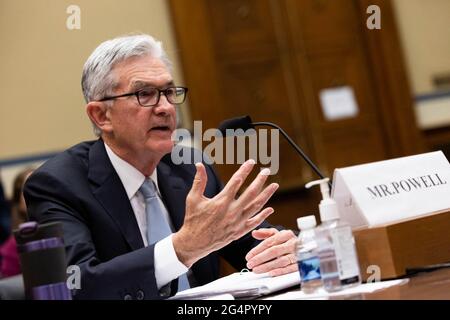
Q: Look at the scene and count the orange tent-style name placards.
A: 0